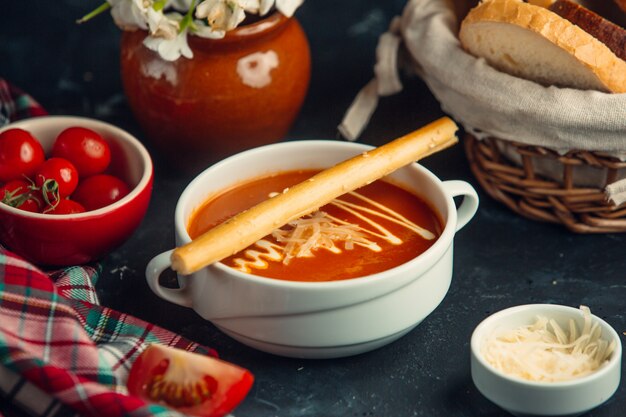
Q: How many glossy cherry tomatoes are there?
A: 6